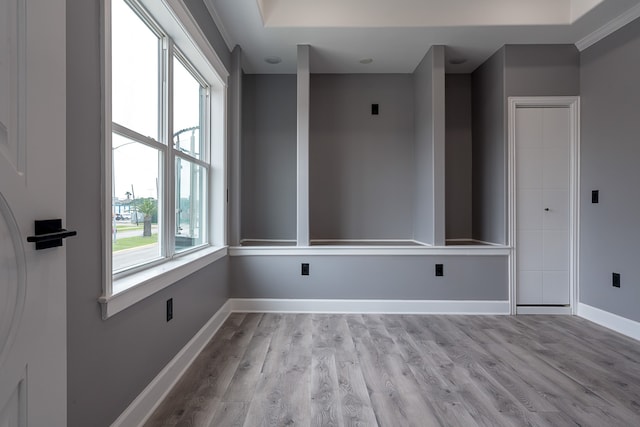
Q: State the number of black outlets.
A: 6